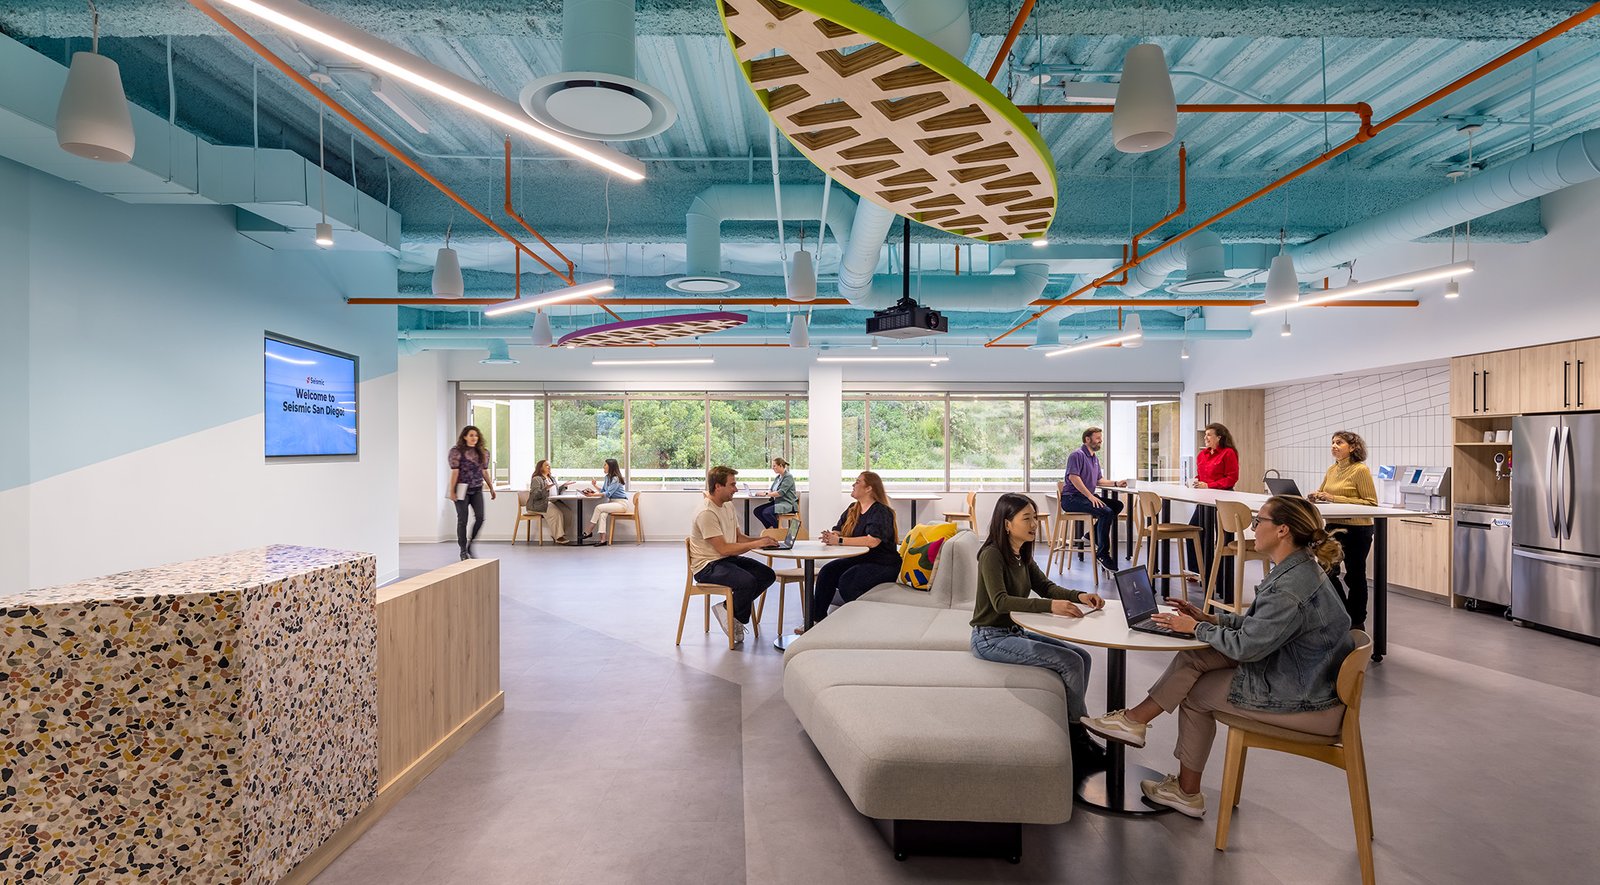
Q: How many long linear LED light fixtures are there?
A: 6